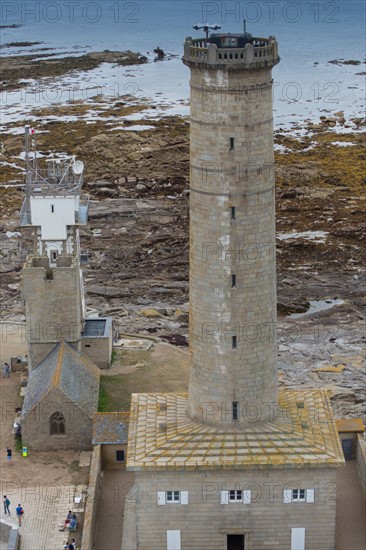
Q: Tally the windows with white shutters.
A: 3